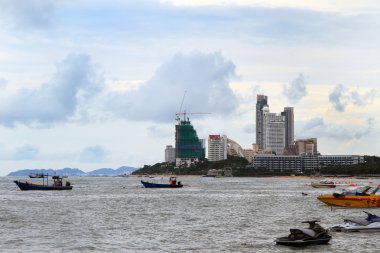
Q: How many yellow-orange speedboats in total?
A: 1